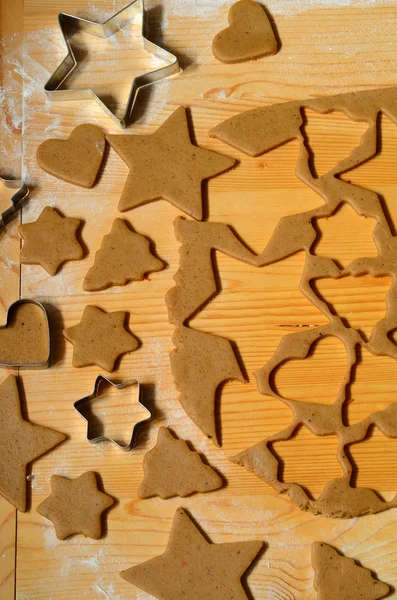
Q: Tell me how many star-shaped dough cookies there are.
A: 6